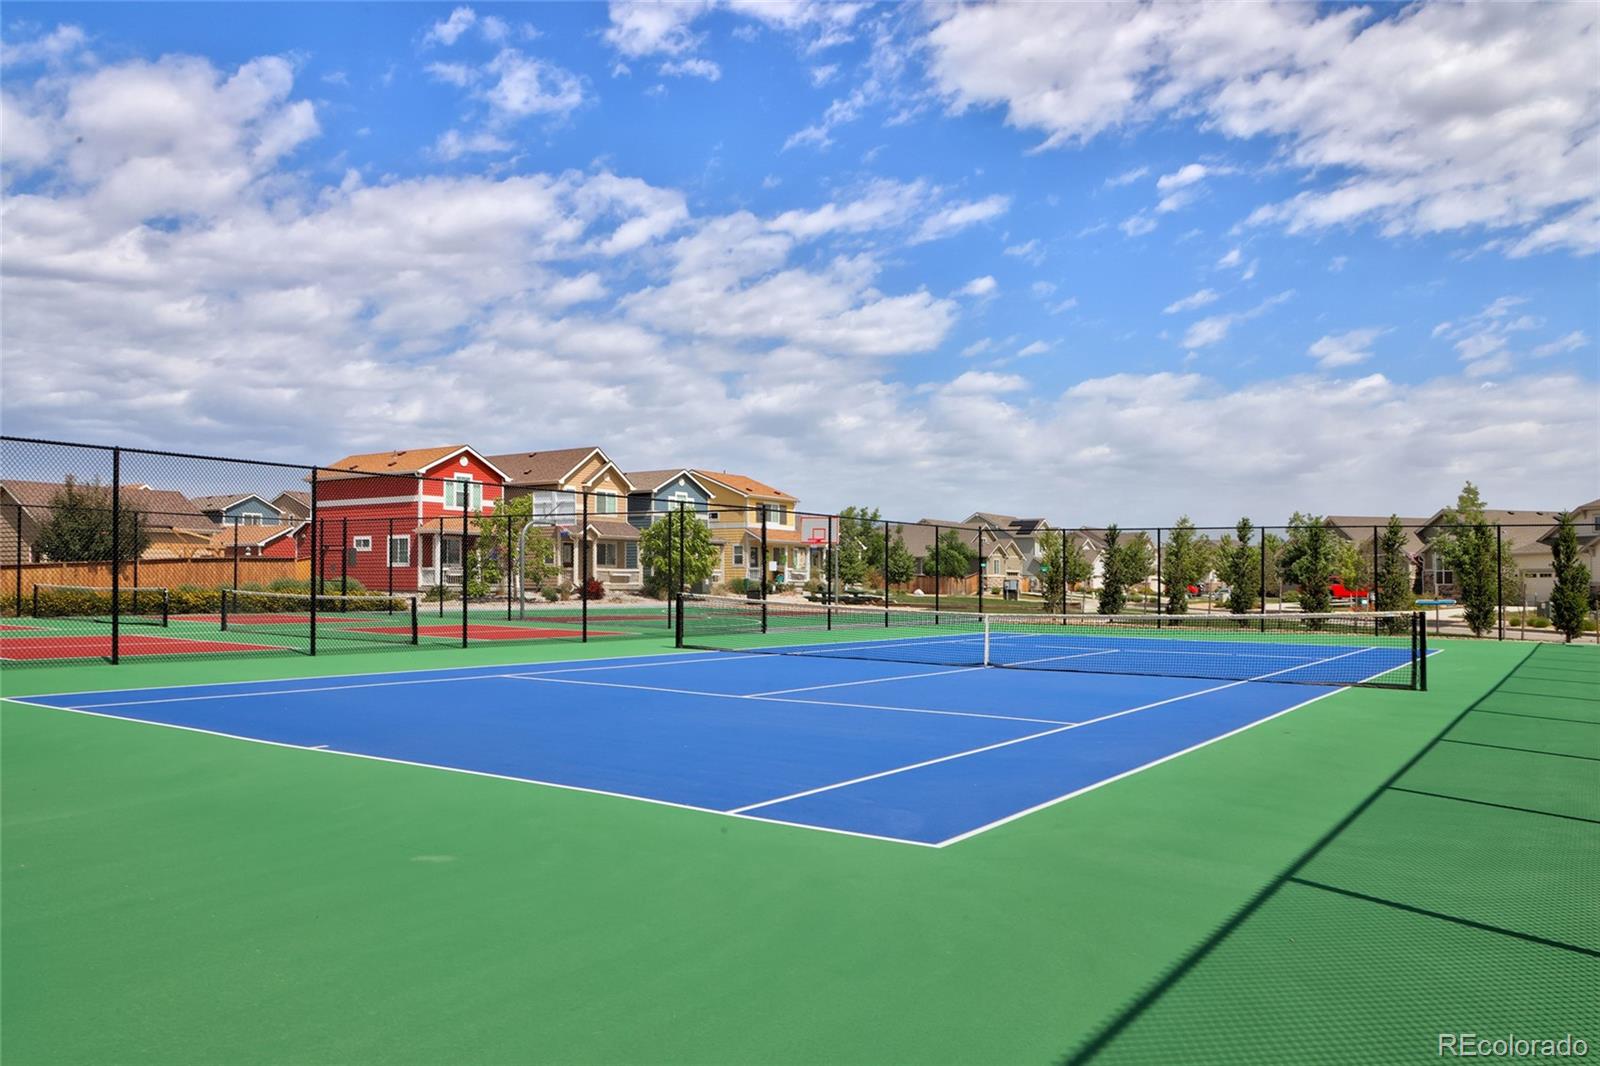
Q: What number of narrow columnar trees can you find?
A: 8